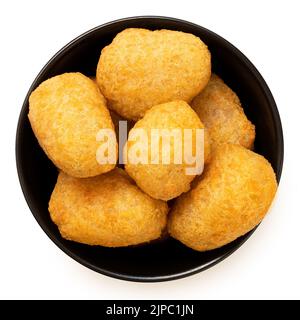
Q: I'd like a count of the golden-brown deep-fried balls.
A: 6